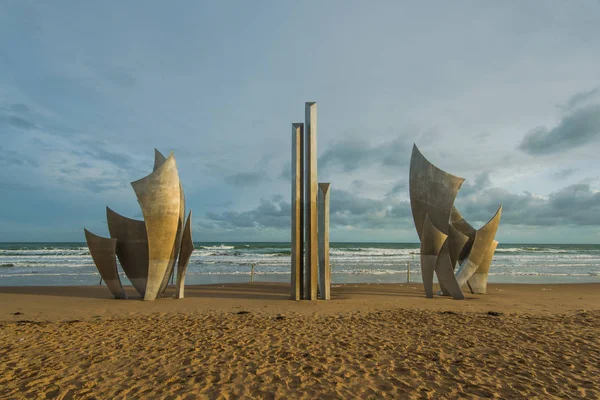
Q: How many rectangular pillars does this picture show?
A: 3